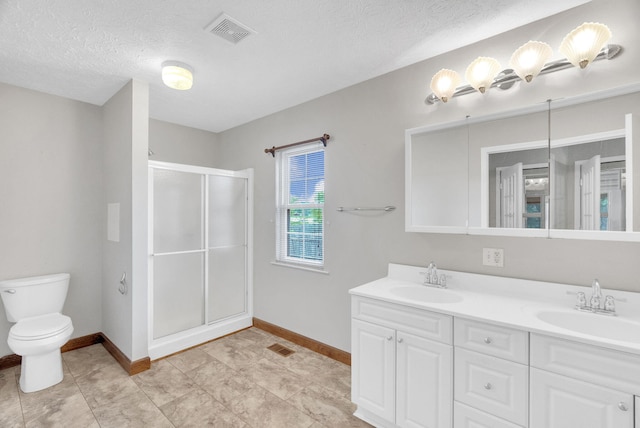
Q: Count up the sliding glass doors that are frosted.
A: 2